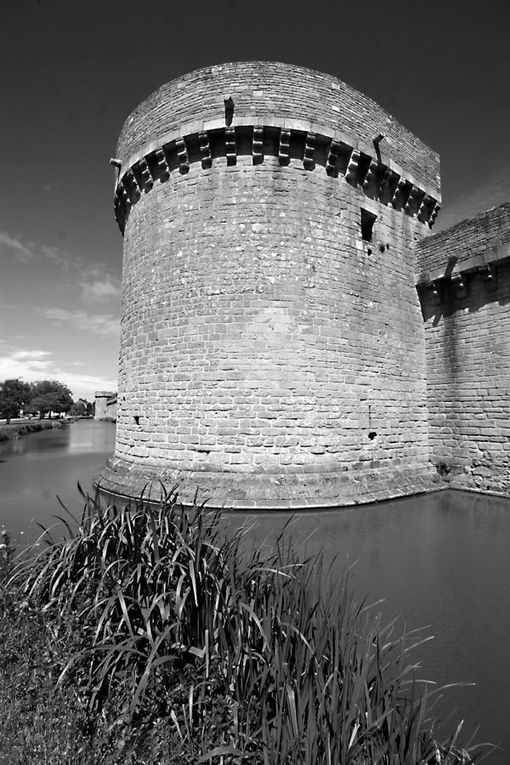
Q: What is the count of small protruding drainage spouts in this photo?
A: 4